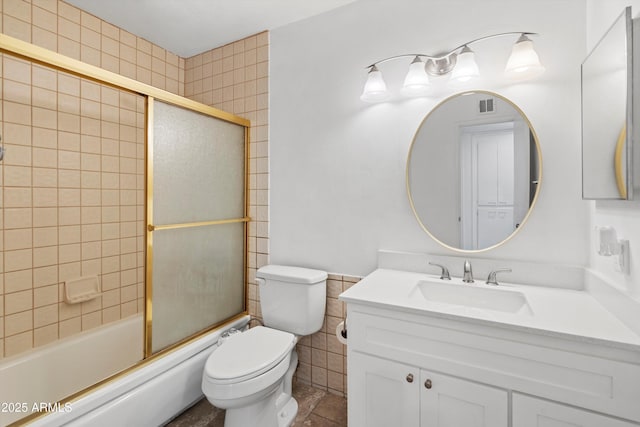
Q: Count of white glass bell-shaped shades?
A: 4